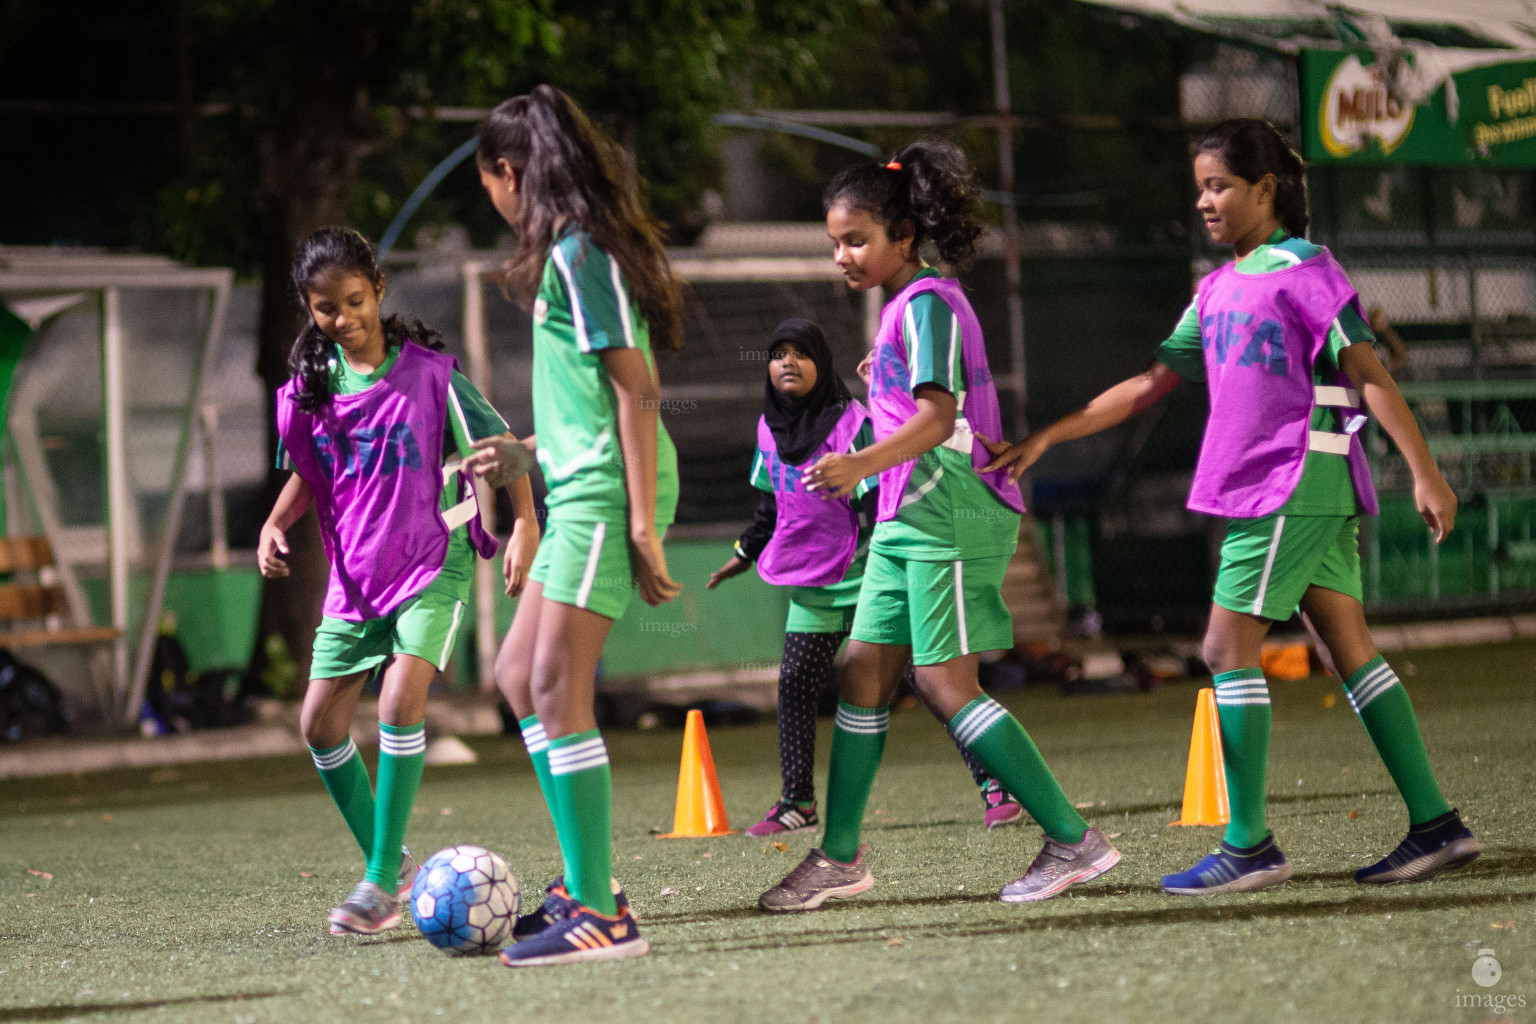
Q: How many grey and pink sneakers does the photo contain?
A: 4